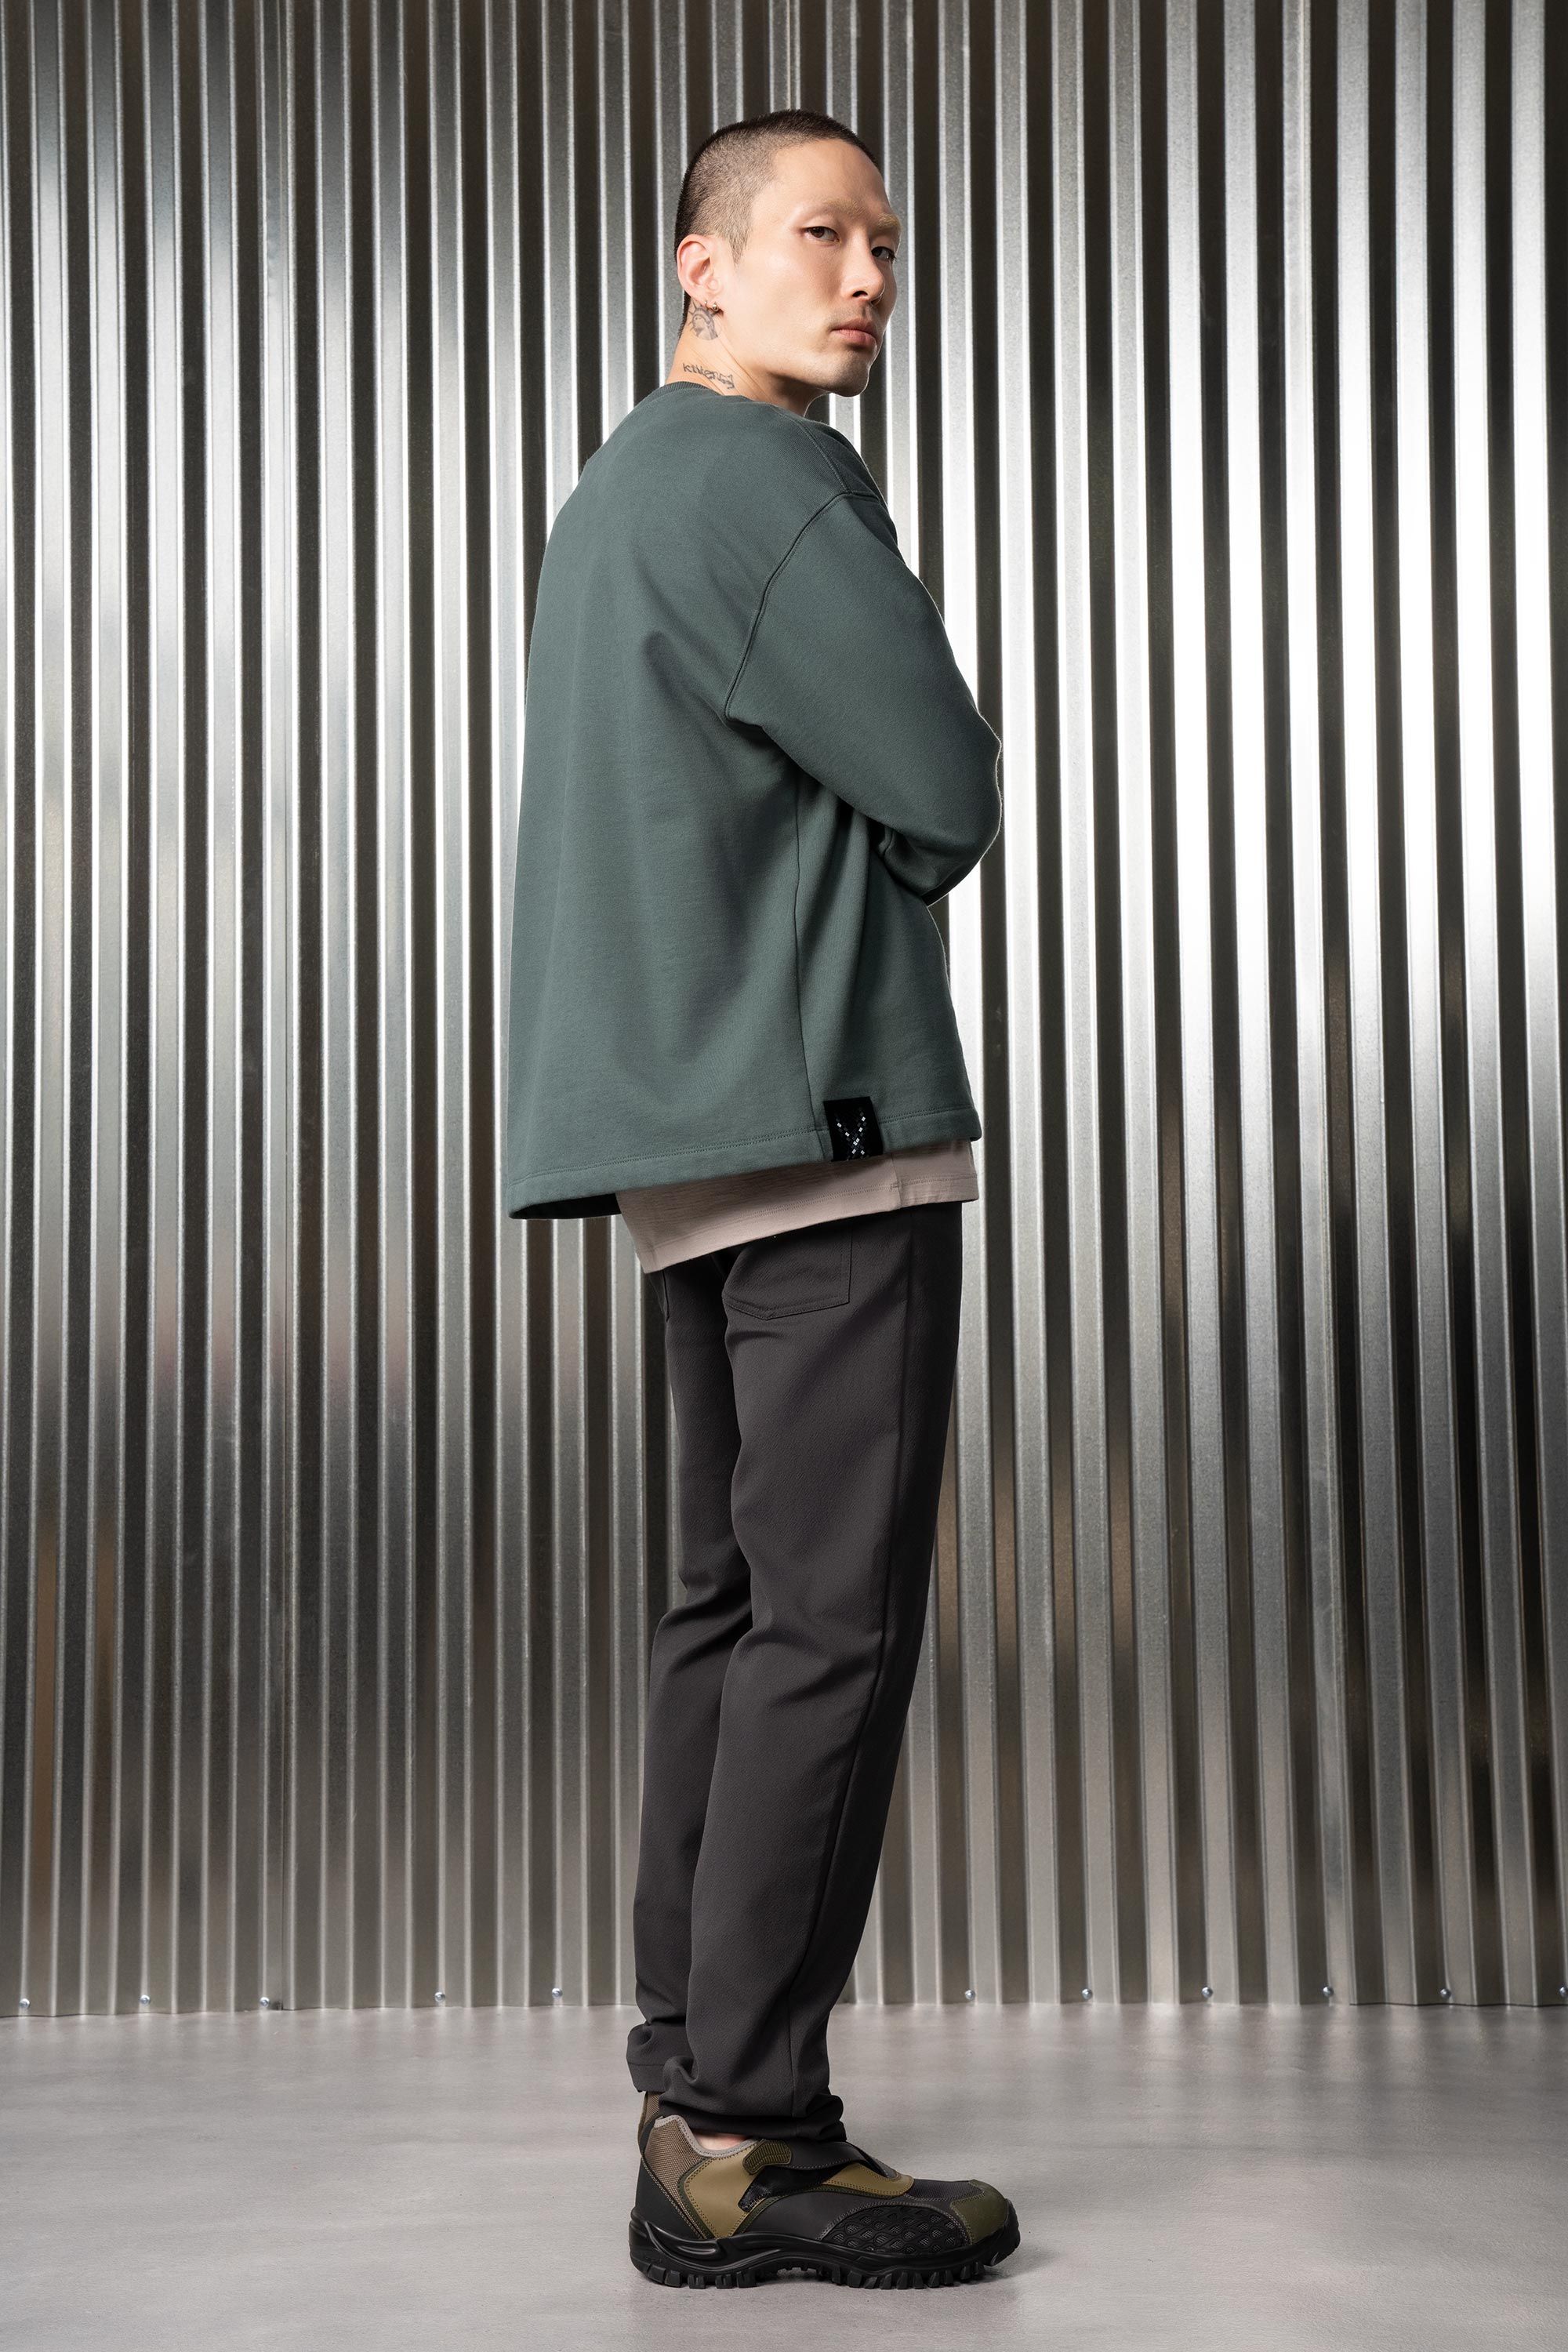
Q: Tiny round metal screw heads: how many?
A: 11